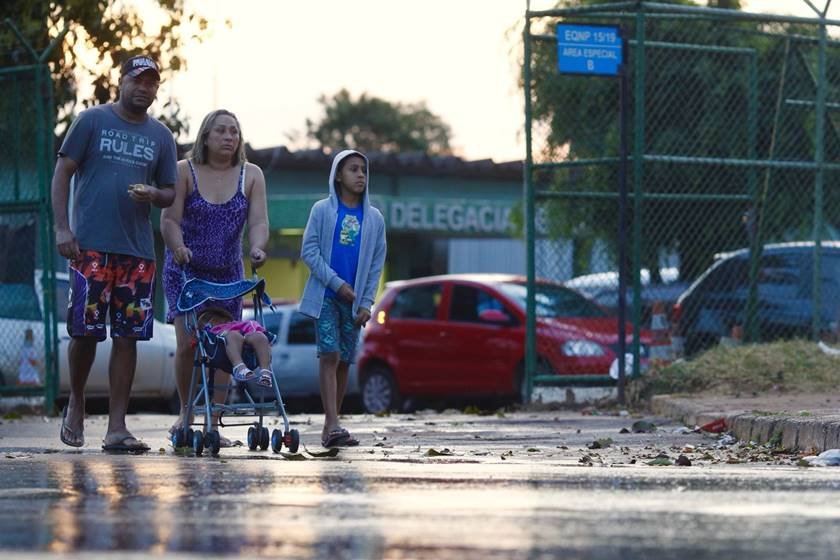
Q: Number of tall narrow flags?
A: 0